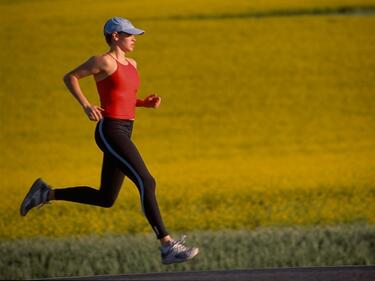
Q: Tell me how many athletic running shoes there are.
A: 2